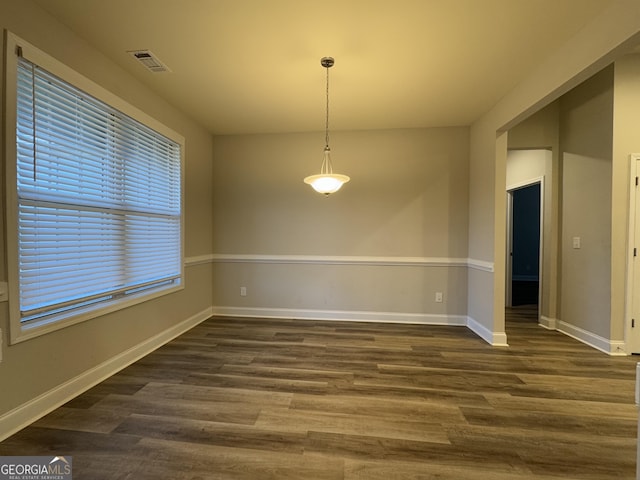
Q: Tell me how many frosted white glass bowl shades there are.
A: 1